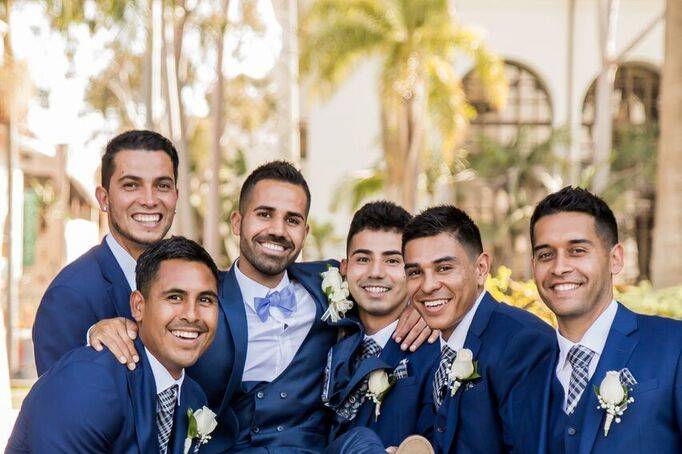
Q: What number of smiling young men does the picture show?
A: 6